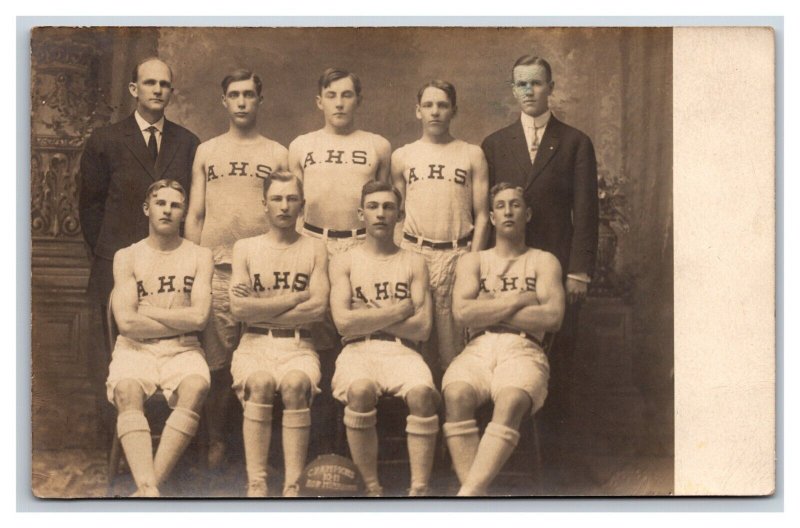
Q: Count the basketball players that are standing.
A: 3